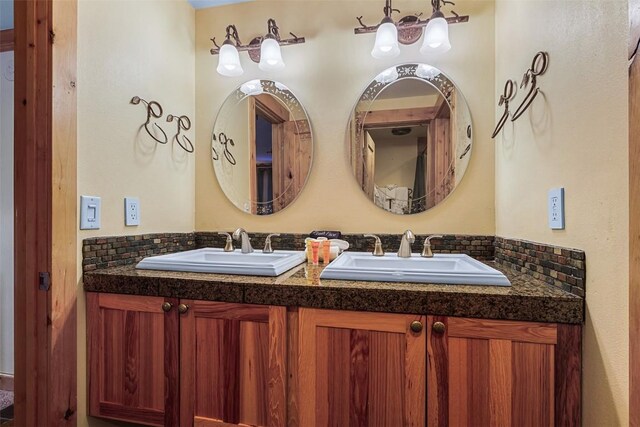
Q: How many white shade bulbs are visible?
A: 4